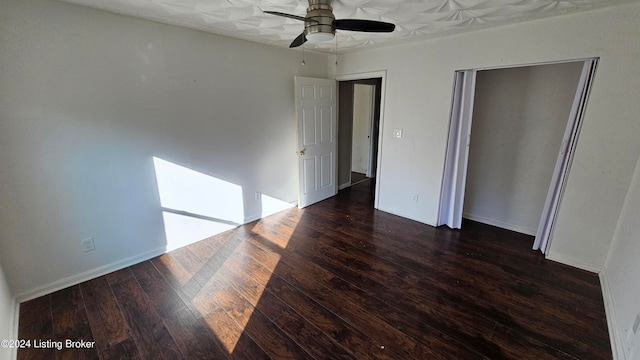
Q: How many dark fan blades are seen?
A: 3